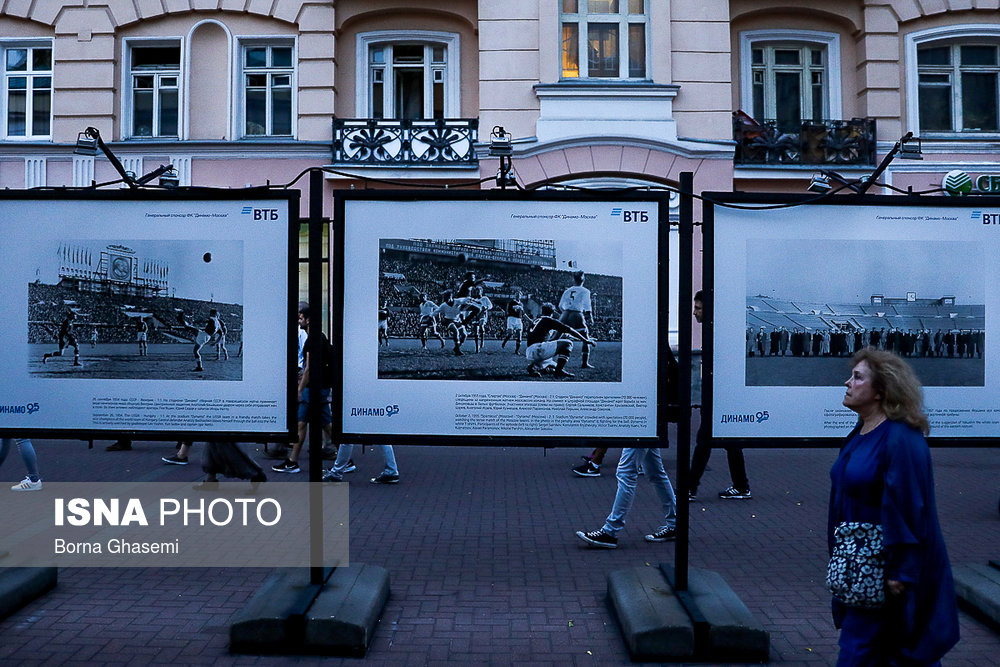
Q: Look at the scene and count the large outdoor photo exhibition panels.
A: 3